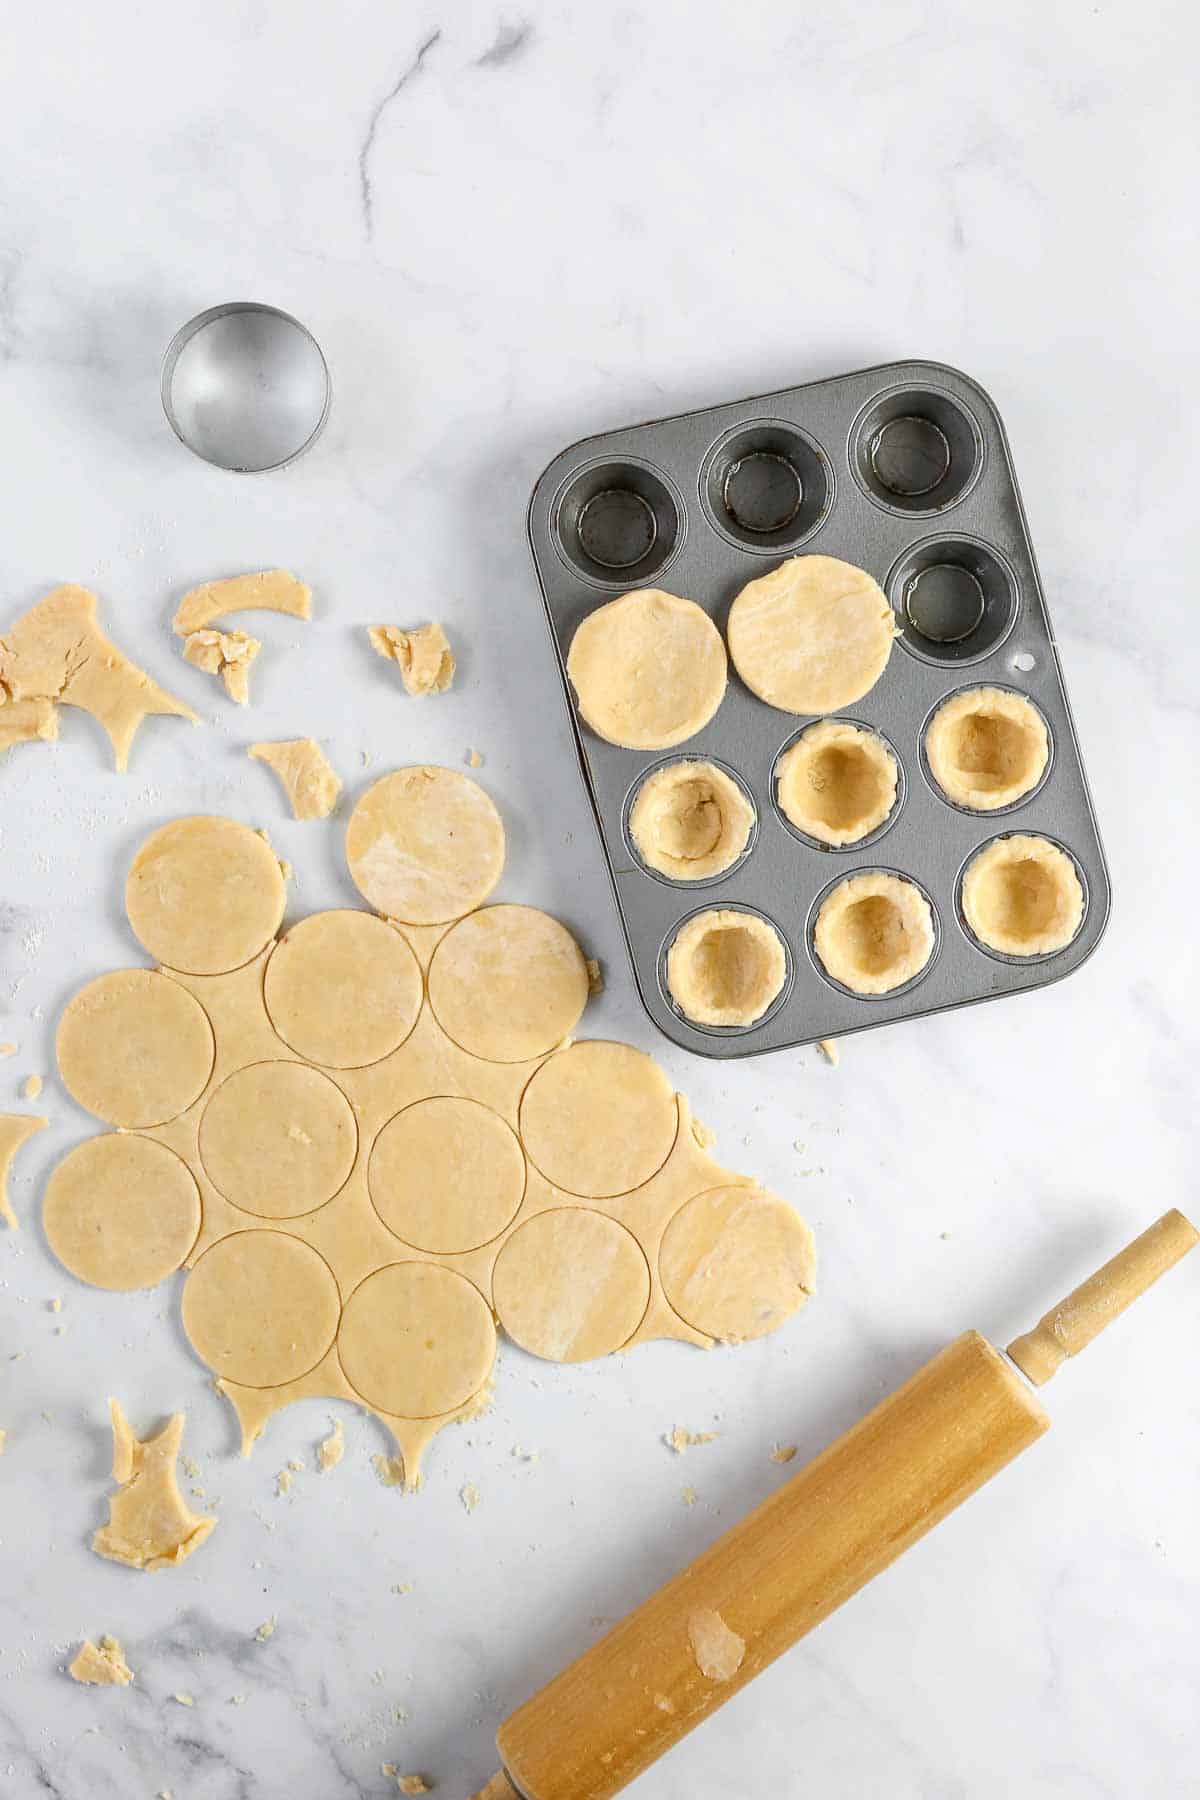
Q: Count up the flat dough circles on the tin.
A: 2